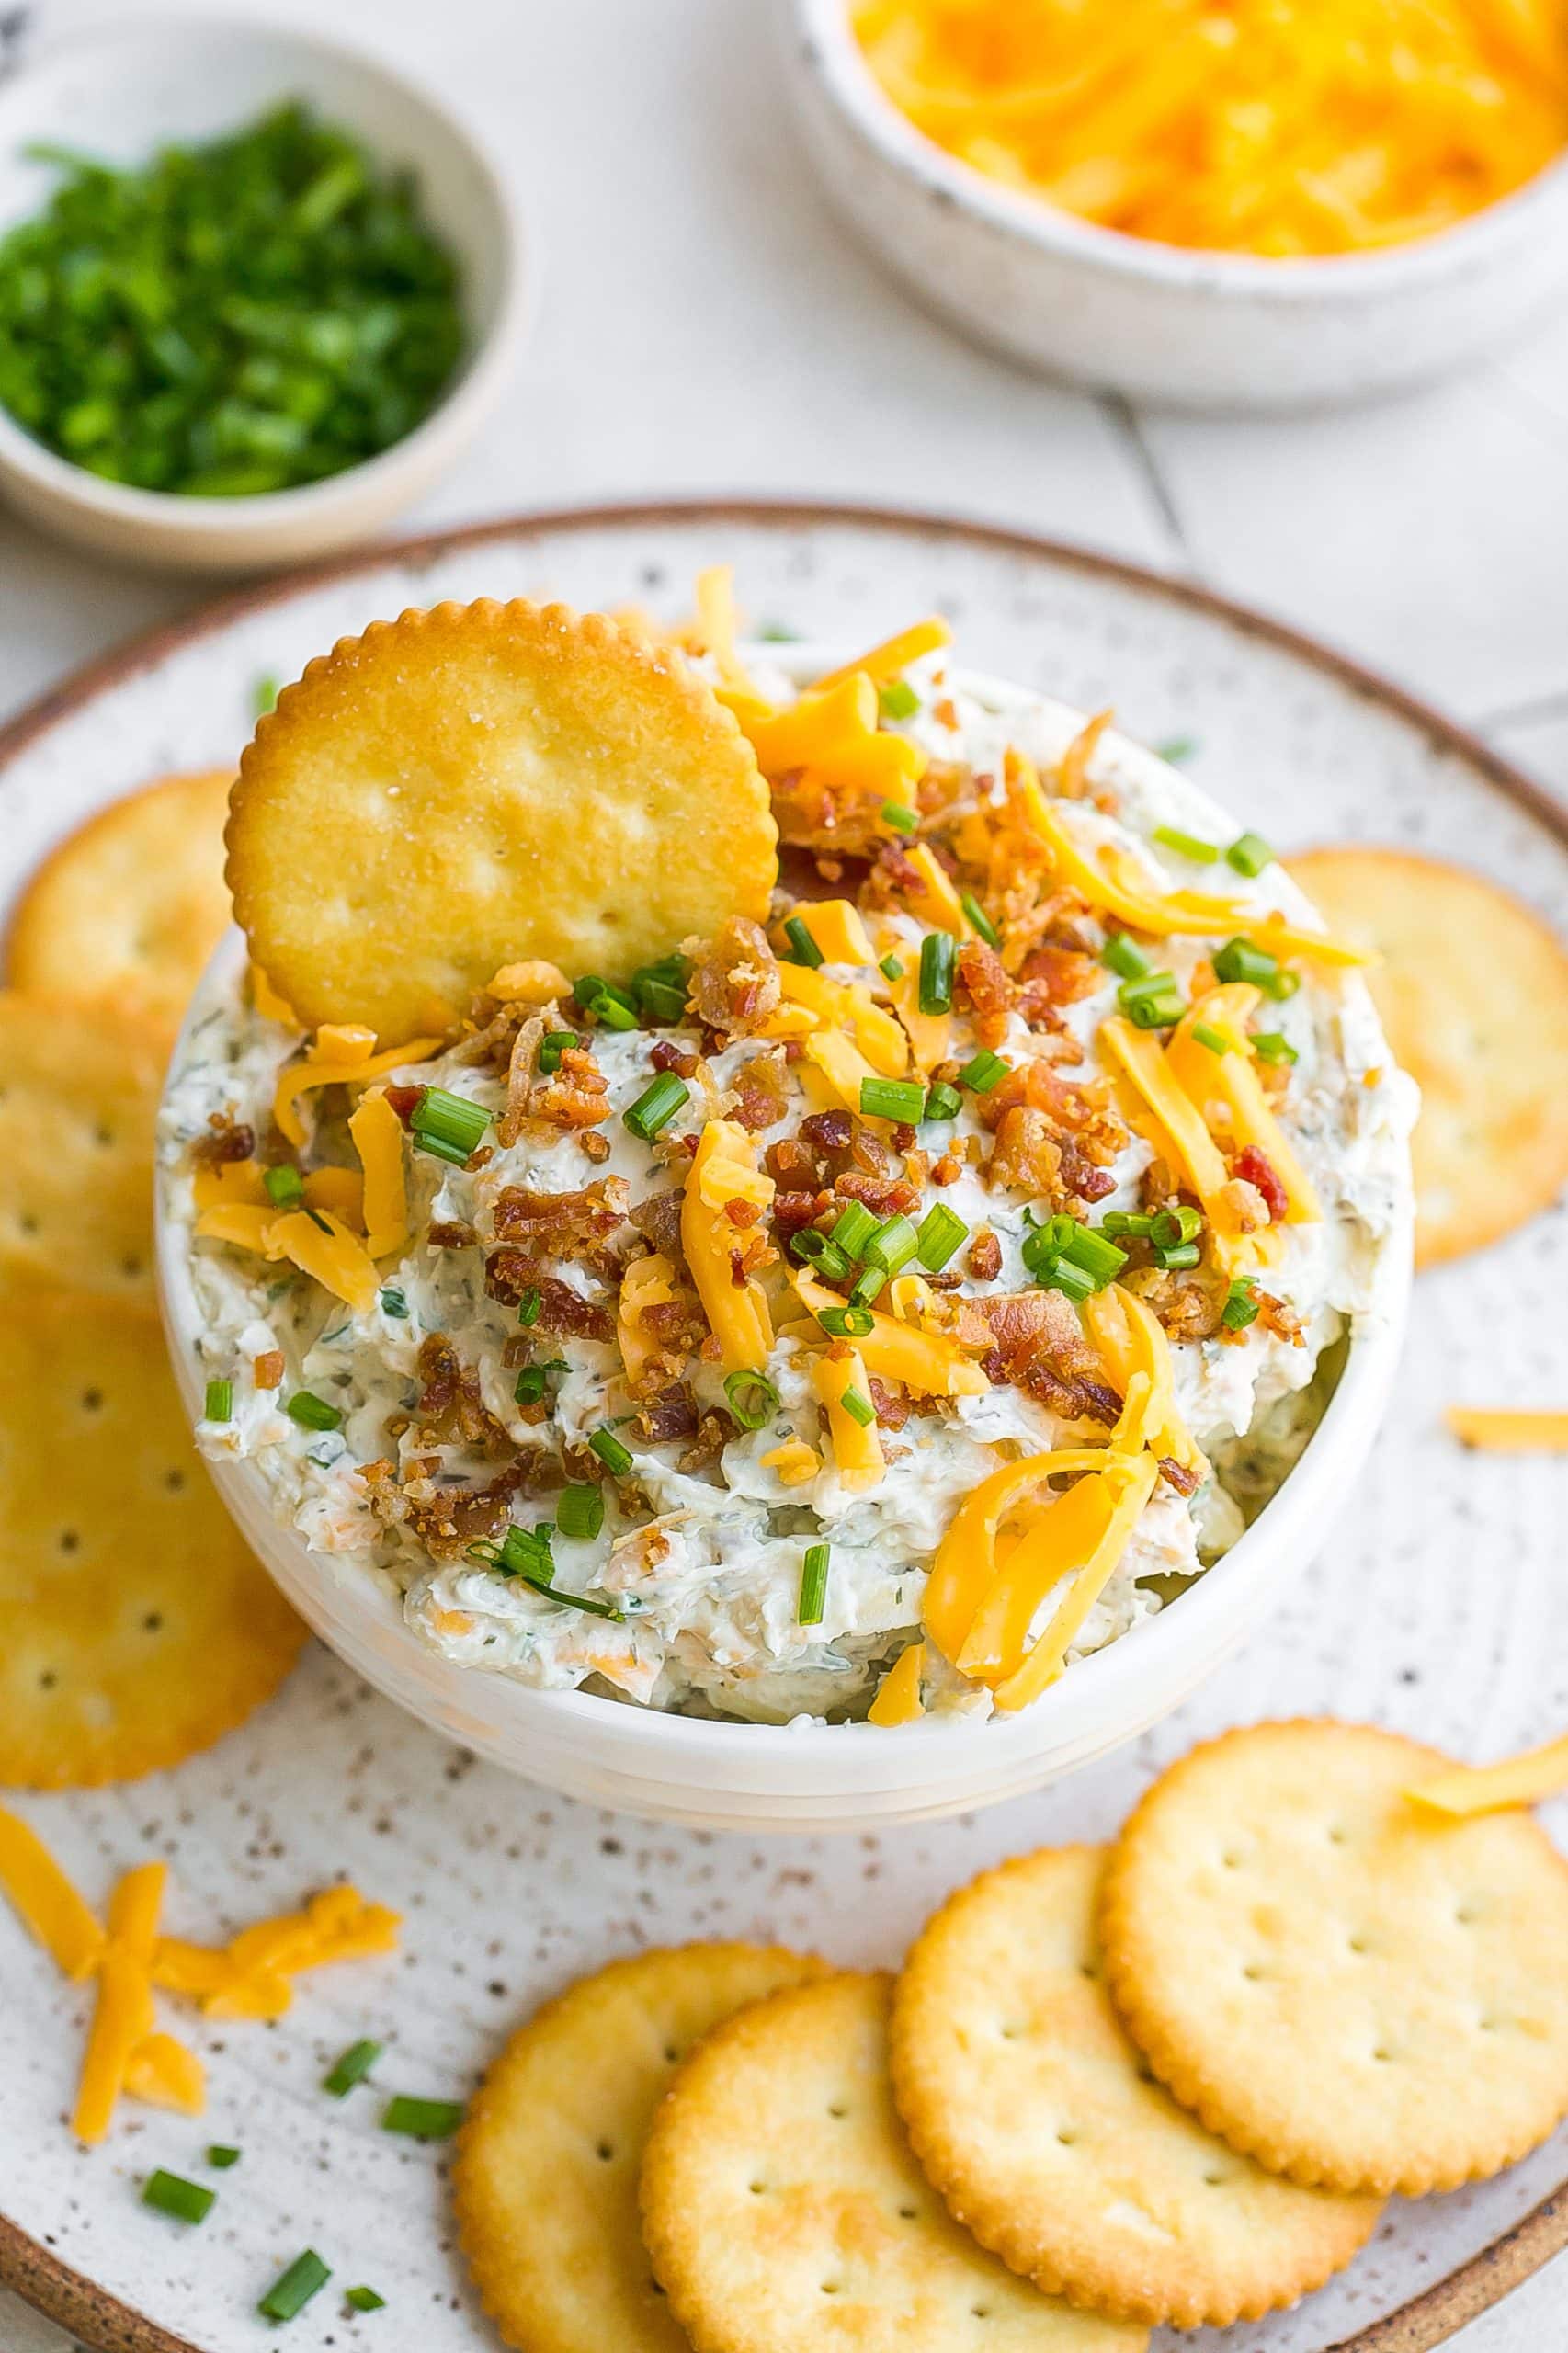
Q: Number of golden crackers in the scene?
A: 9